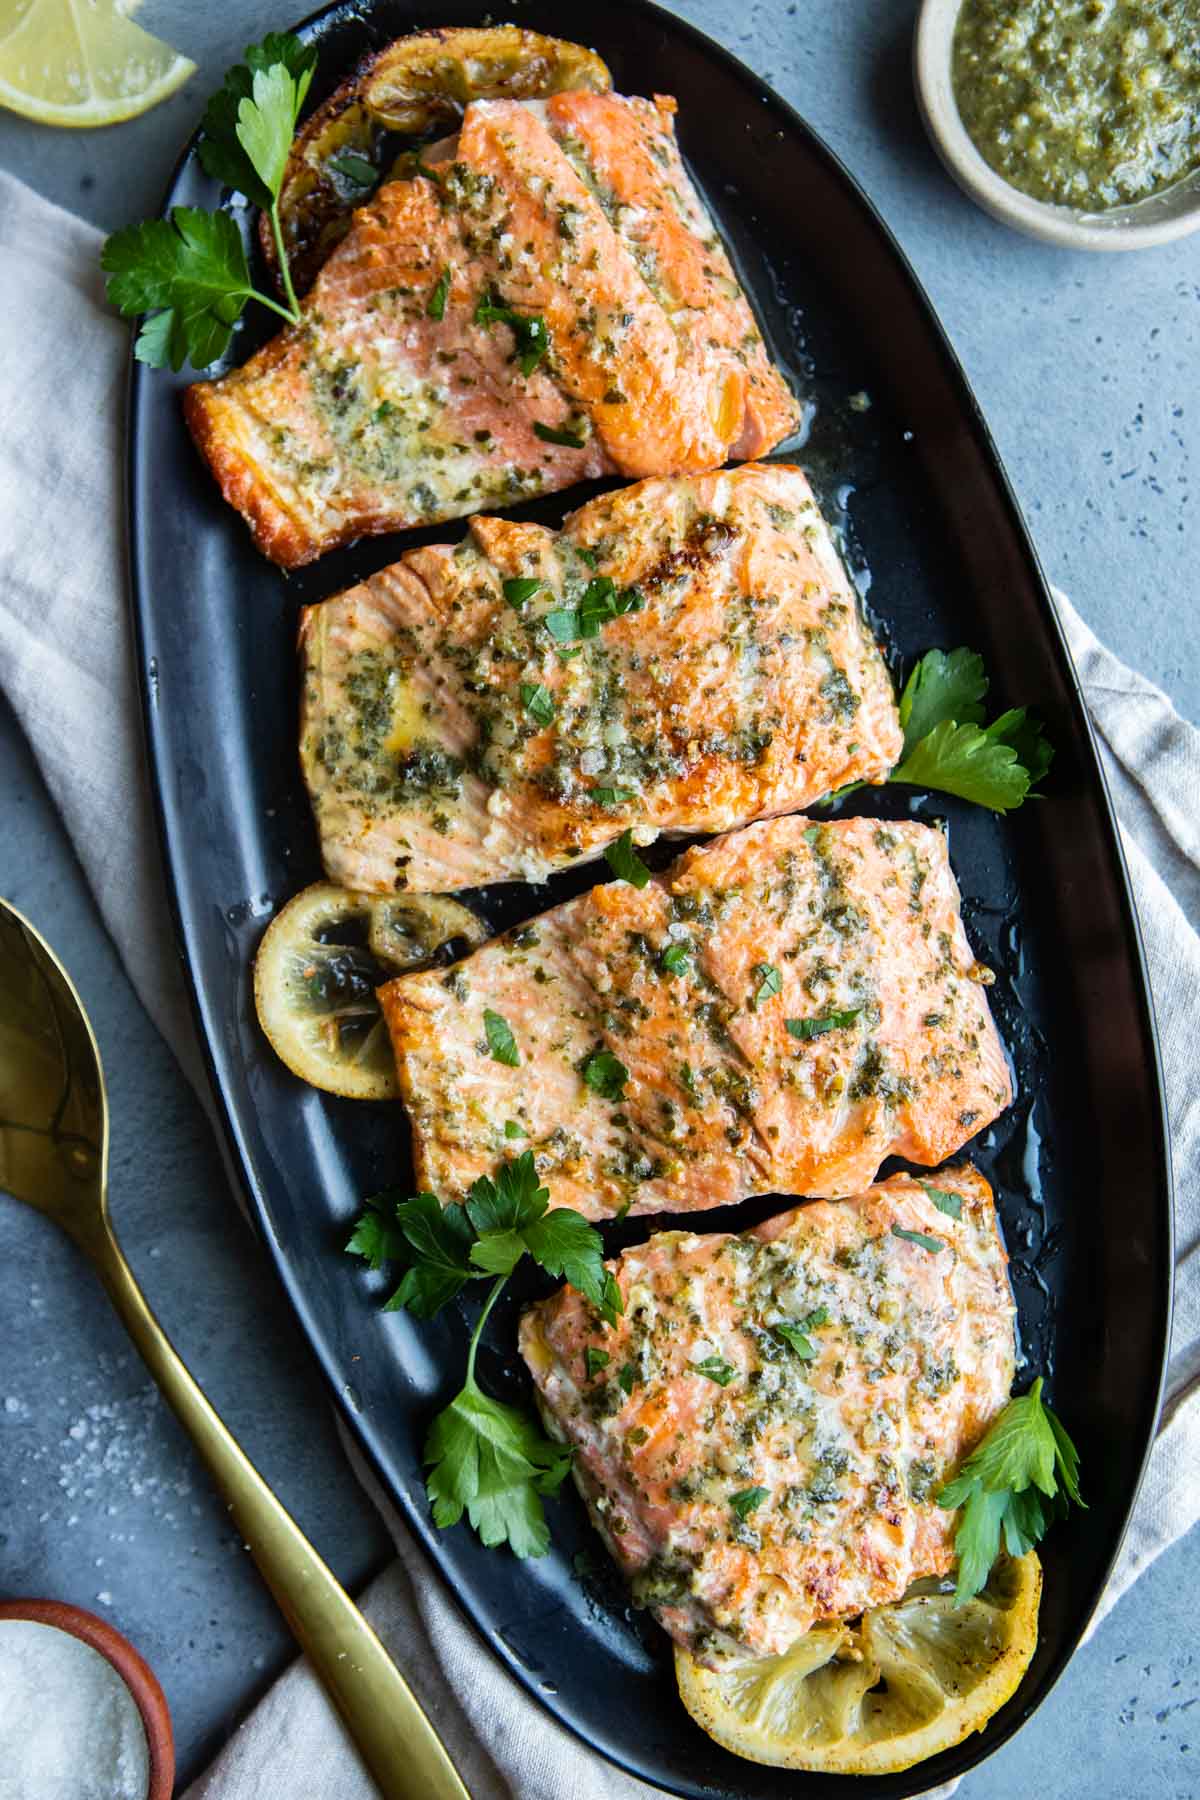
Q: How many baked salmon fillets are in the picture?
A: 4